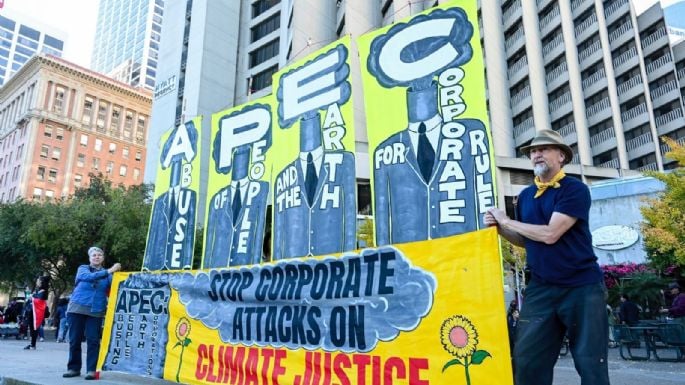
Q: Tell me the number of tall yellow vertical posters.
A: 4